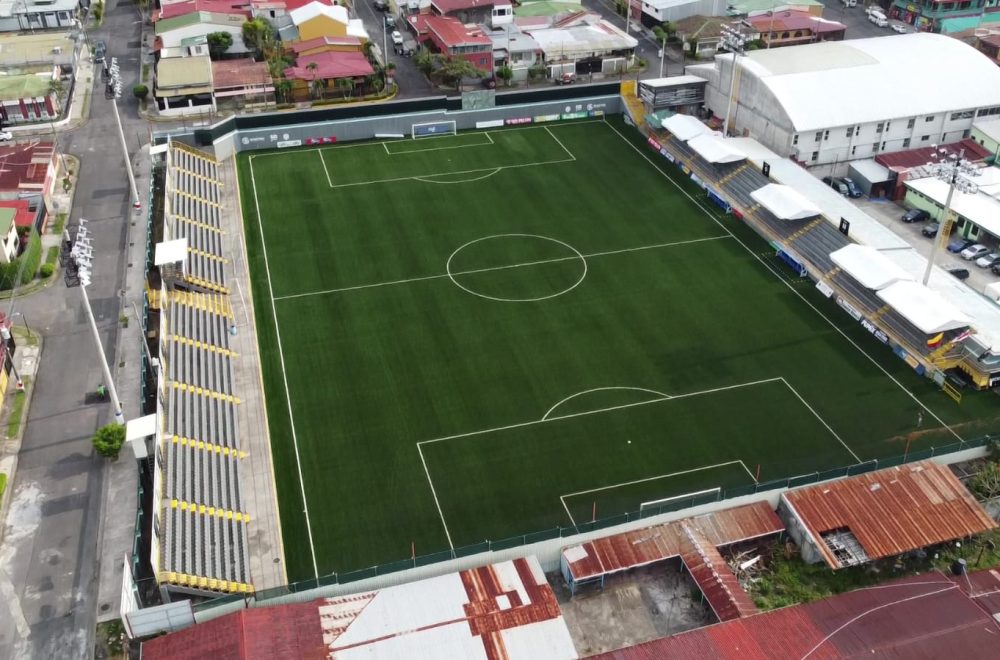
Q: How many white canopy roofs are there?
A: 5